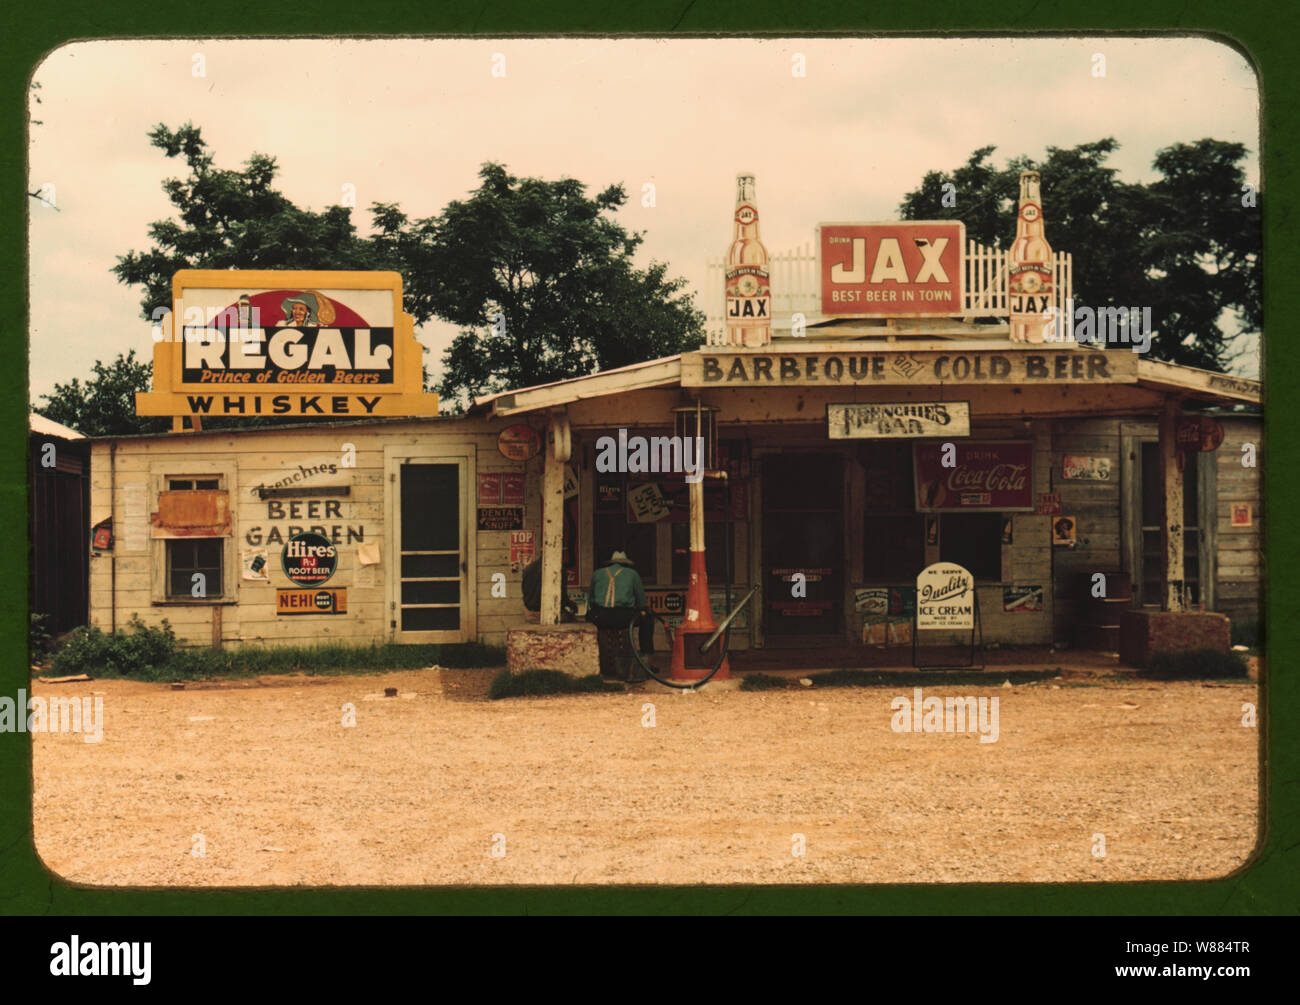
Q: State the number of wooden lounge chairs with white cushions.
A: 0